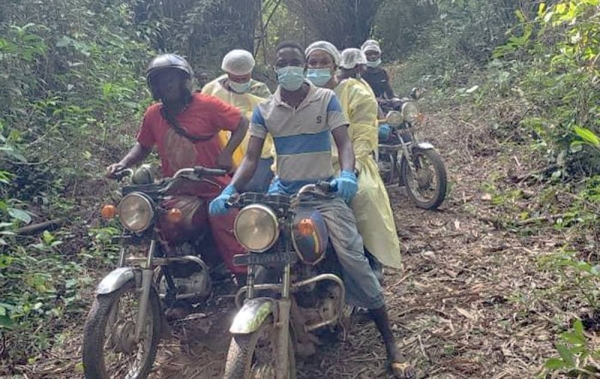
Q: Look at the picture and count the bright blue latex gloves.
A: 3